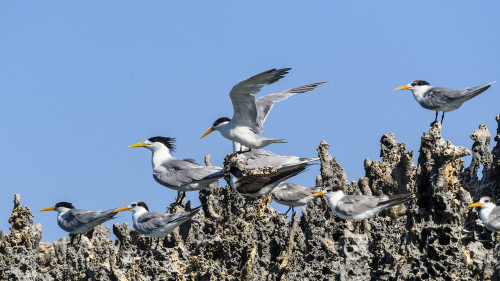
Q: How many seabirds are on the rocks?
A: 10